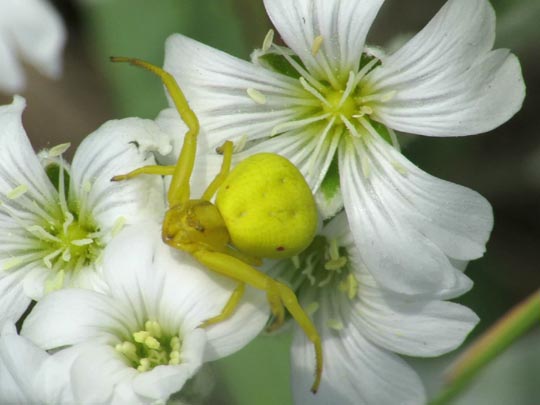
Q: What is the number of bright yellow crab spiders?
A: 1